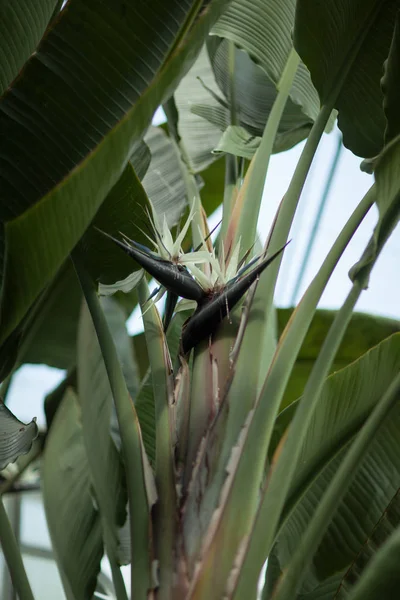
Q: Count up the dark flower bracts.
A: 2